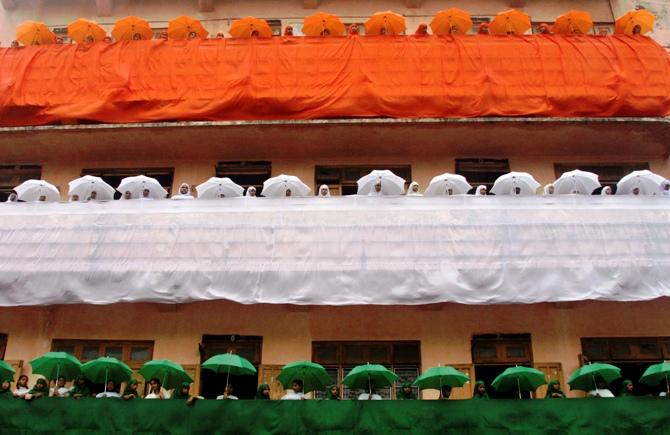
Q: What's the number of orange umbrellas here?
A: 11